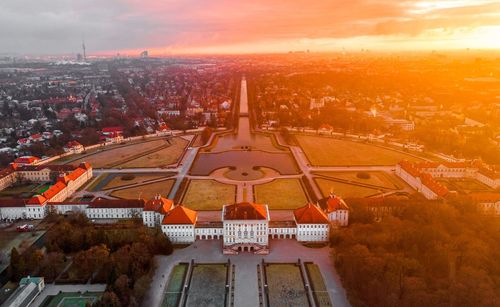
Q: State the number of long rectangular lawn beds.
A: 4